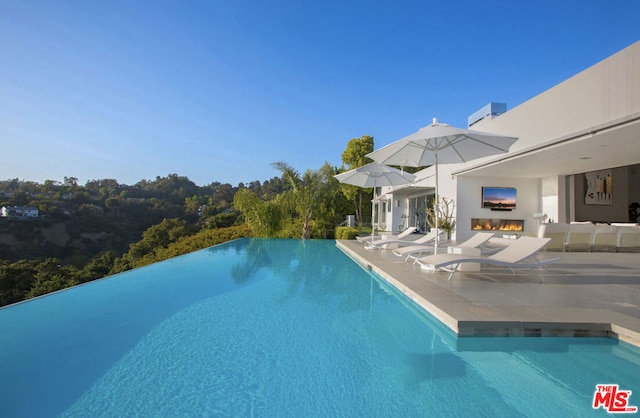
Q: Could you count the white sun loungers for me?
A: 4